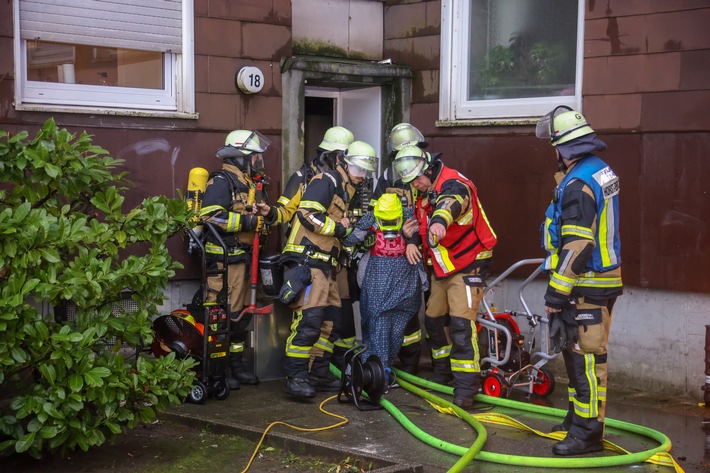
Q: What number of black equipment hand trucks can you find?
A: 1